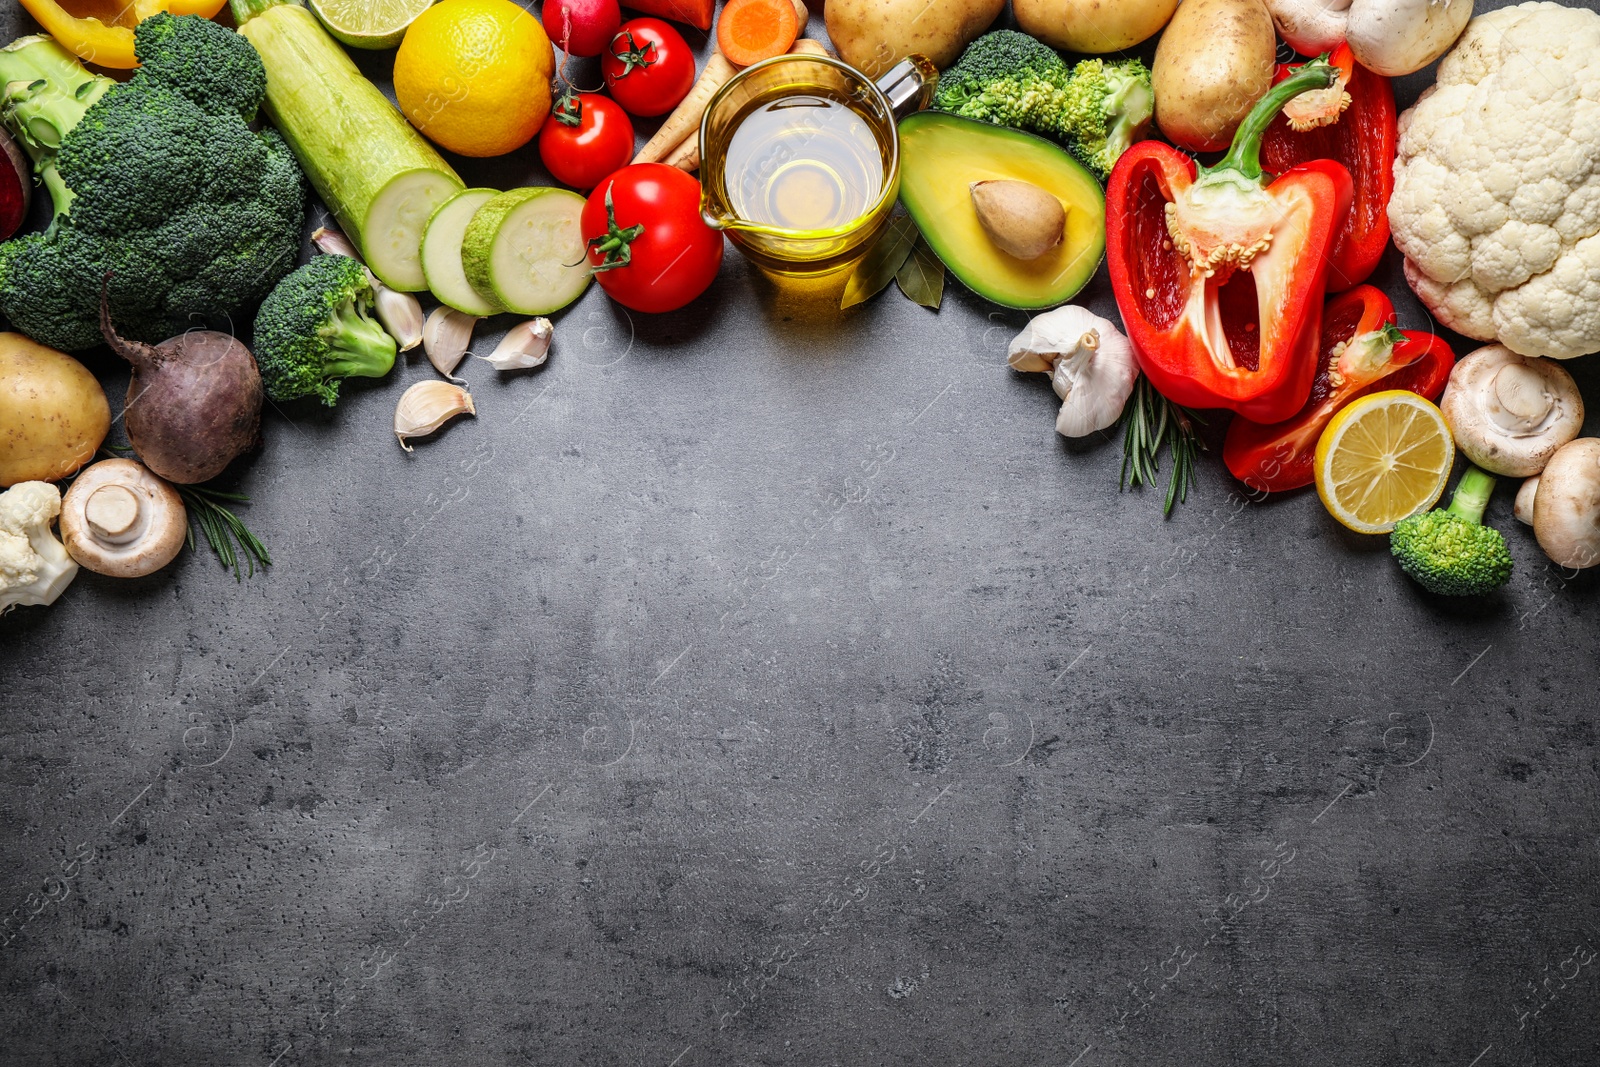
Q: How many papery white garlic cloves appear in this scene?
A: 5